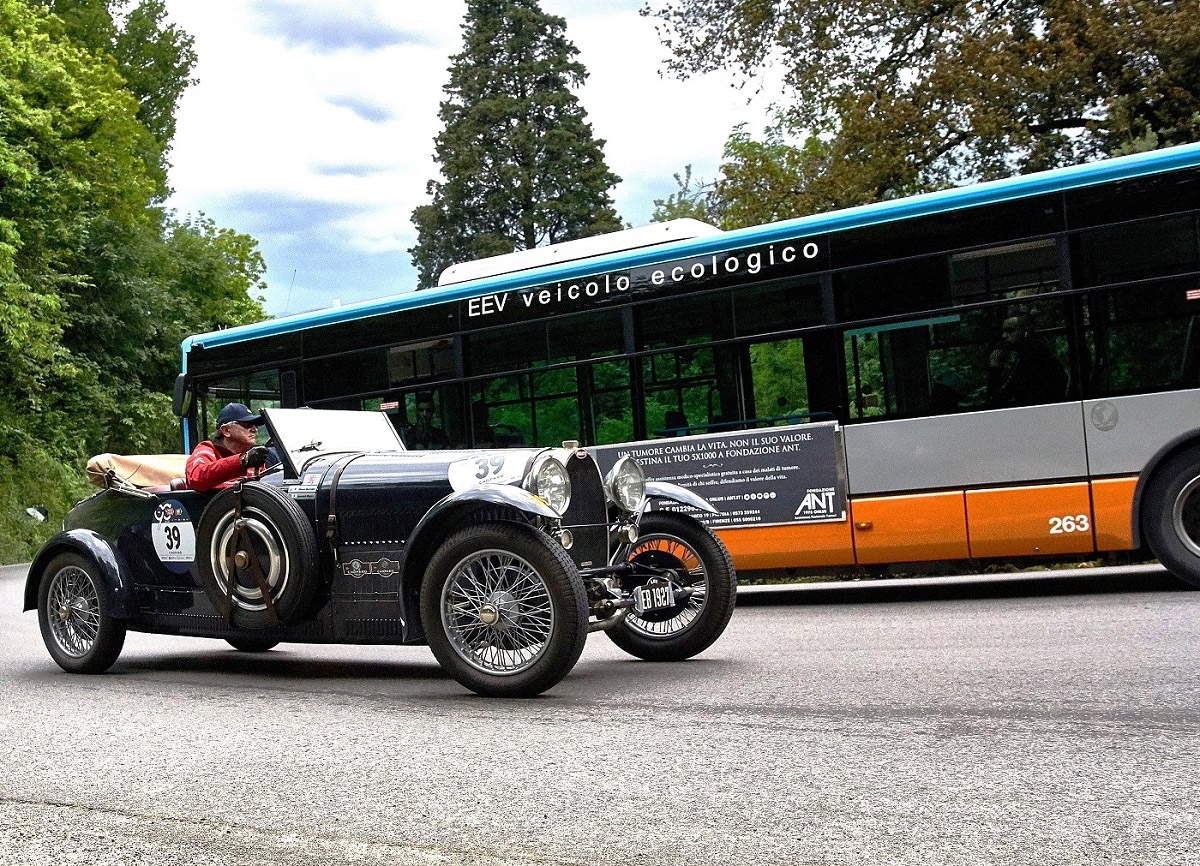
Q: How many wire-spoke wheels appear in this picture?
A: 3